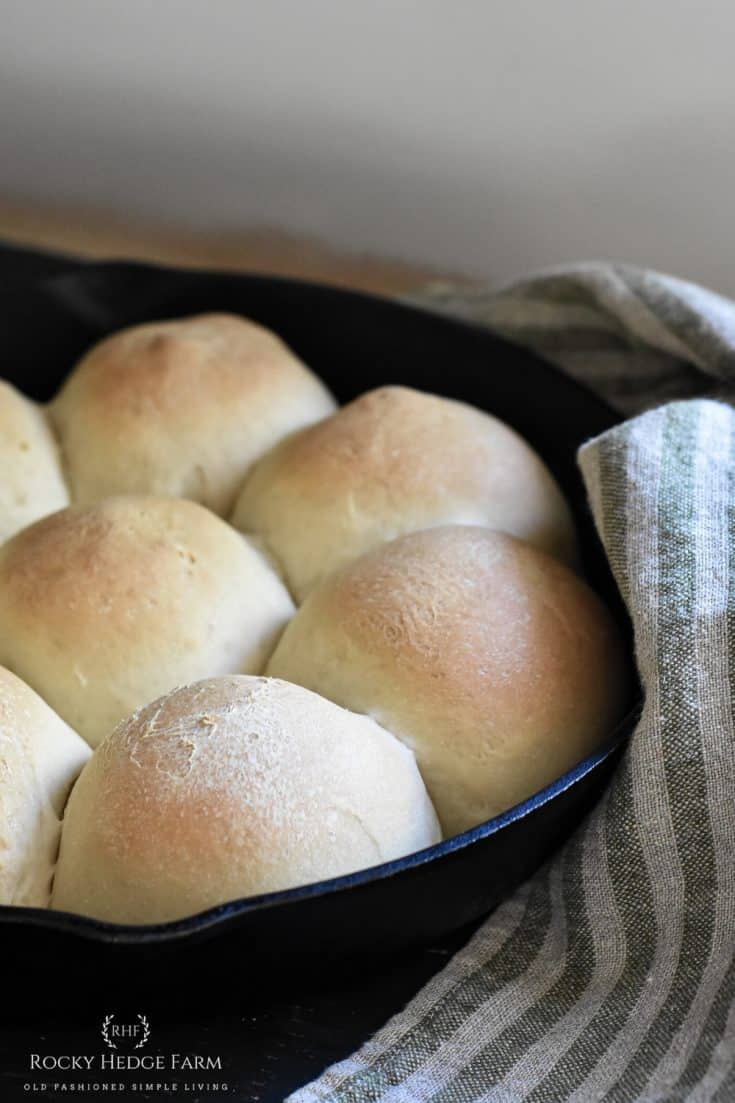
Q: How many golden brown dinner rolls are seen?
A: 7